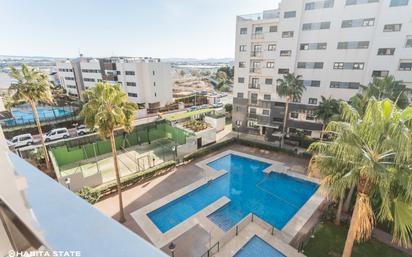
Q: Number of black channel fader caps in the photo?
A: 0